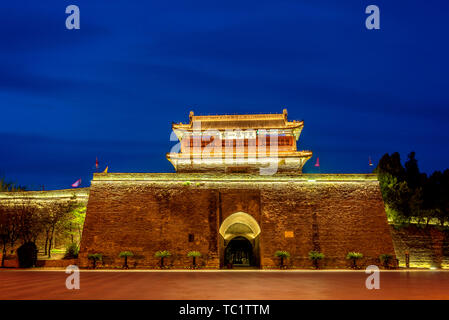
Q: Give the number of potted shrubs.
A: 8